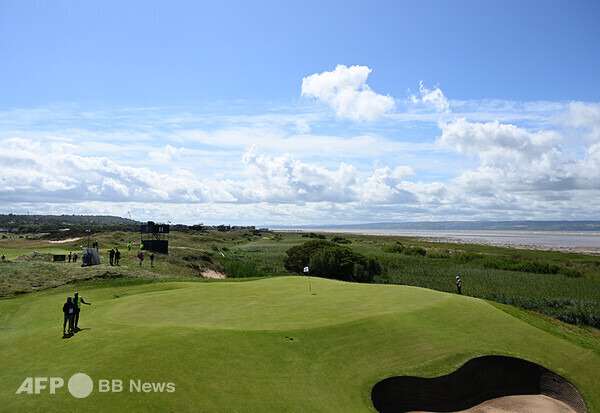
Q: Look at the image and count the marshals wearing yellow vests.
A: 3